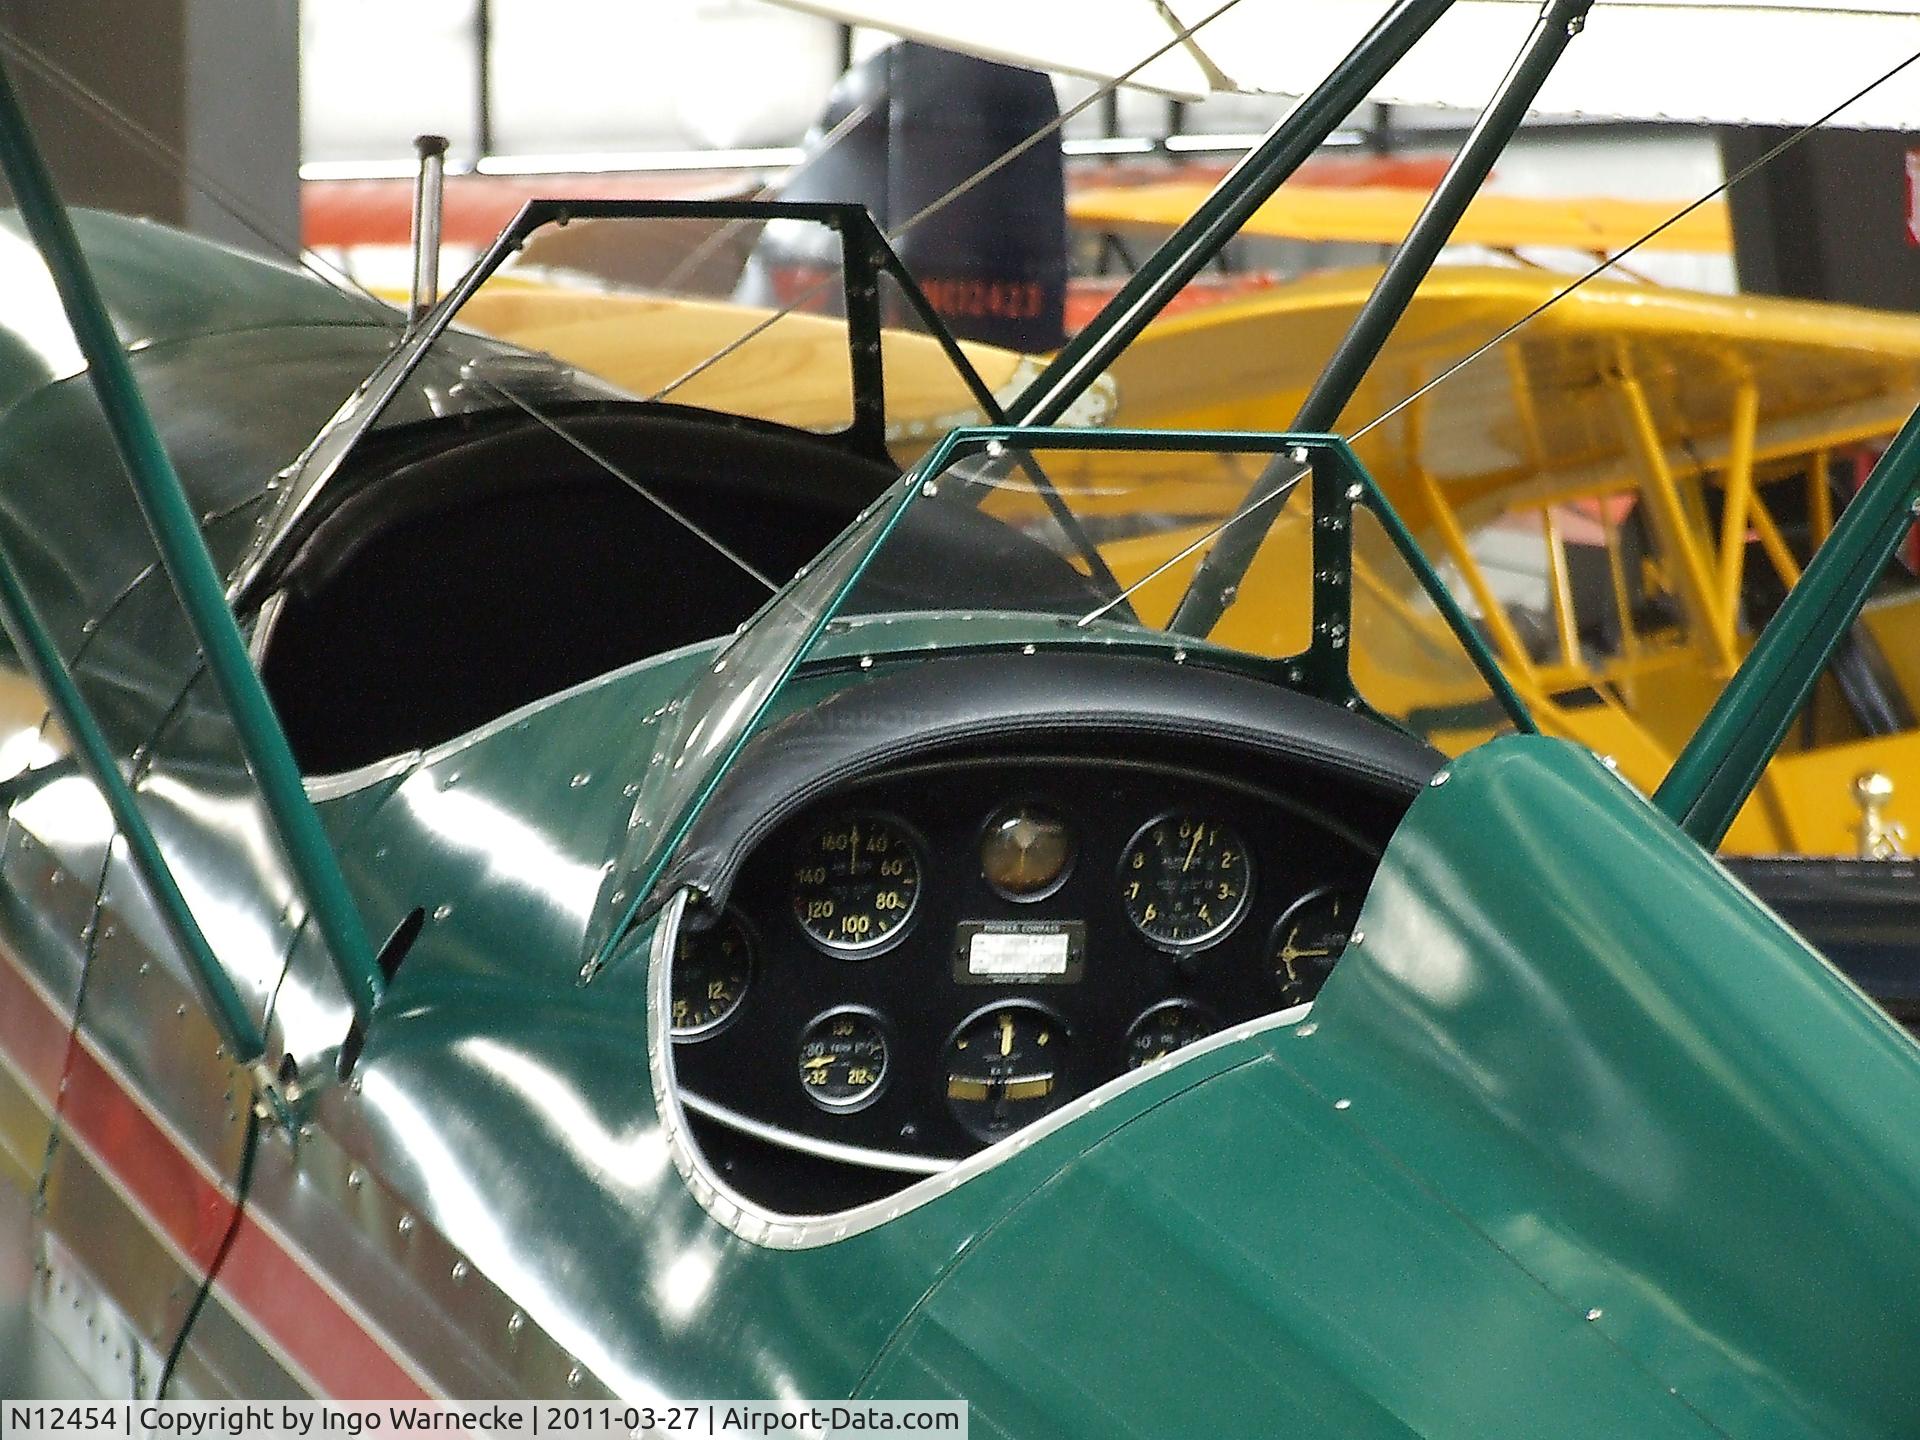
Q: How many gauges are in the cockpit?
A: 8